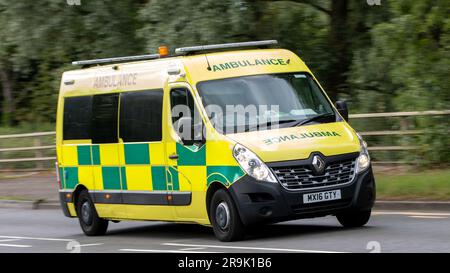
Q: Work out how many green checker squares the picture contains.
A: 7